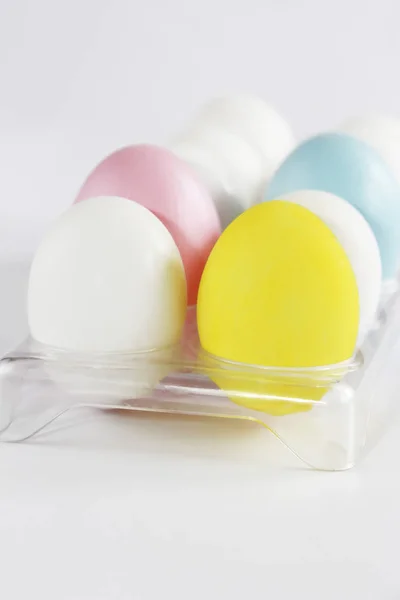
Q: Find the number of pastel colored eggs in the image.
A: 3